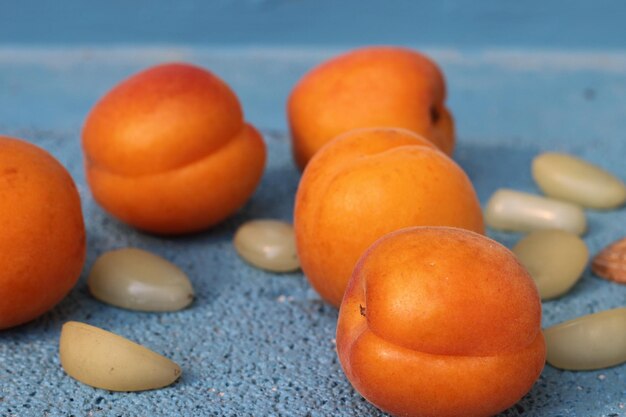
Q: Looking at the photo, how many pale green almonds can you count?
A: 7